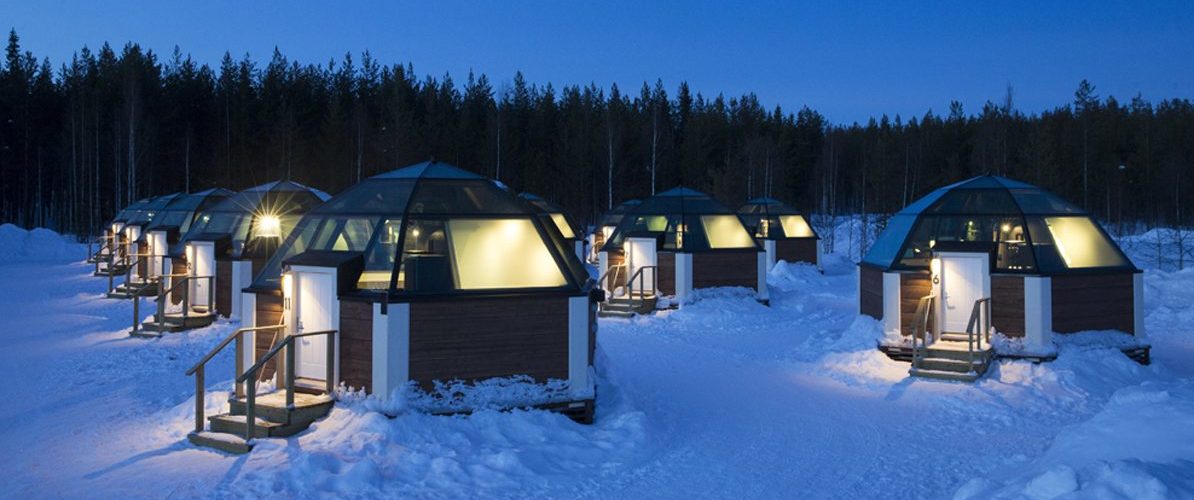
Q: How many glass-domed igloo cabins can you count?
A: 10